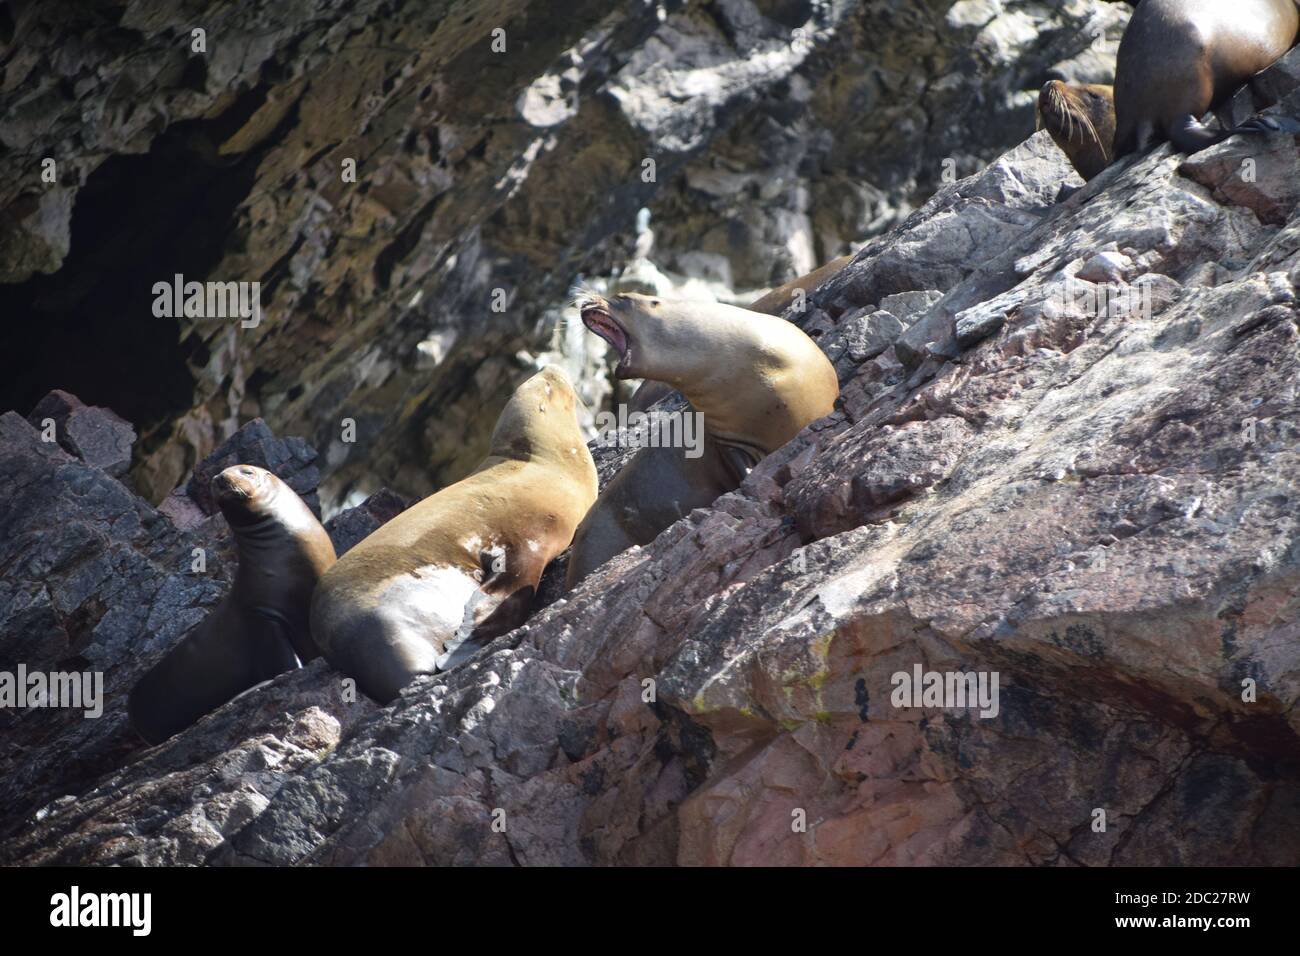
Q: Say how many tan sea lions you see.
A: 2